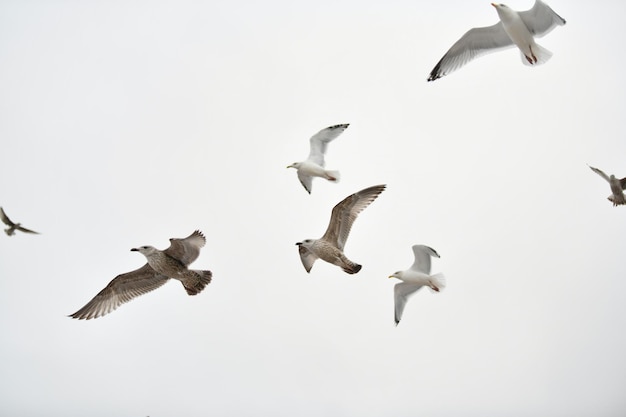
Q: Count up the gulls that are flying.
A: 7